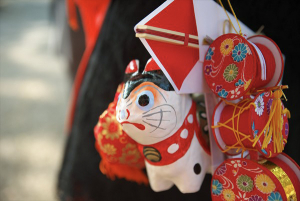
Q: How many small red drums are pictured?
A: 3